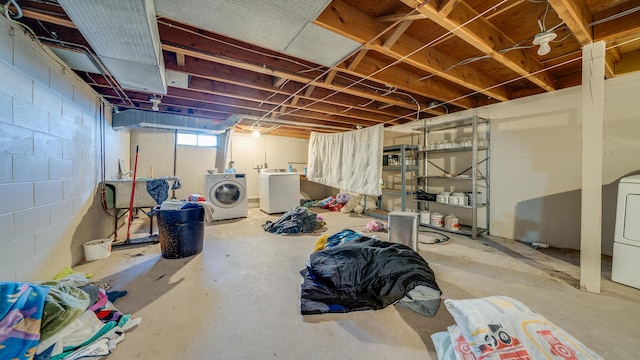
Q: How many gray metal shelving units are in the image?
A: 2